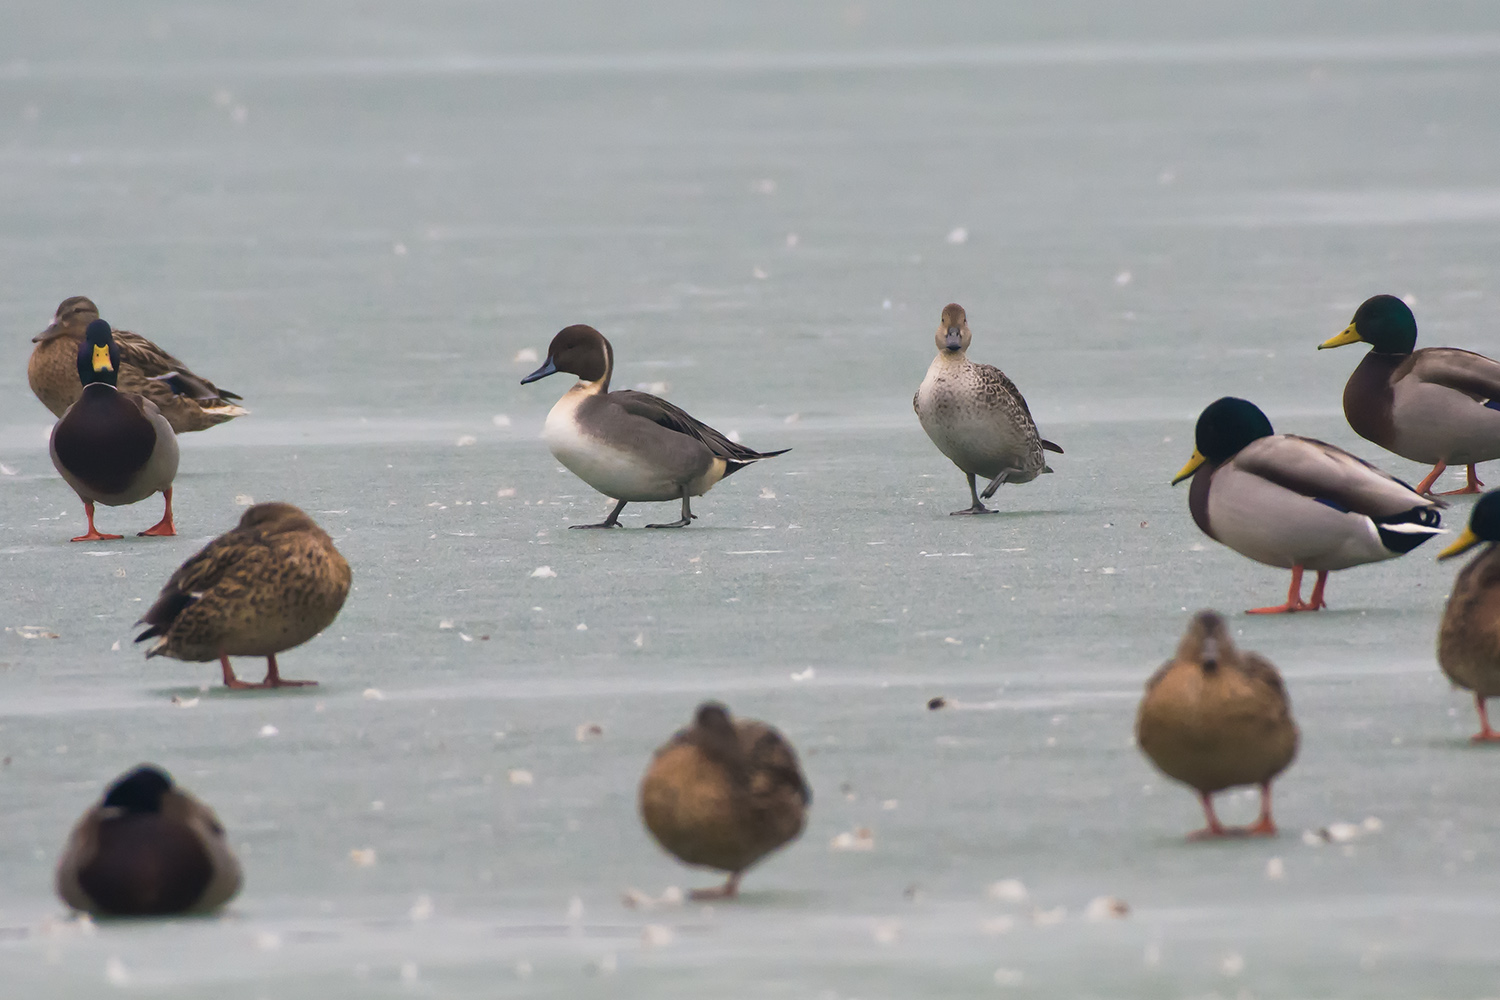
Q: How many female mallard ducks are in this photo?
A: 4